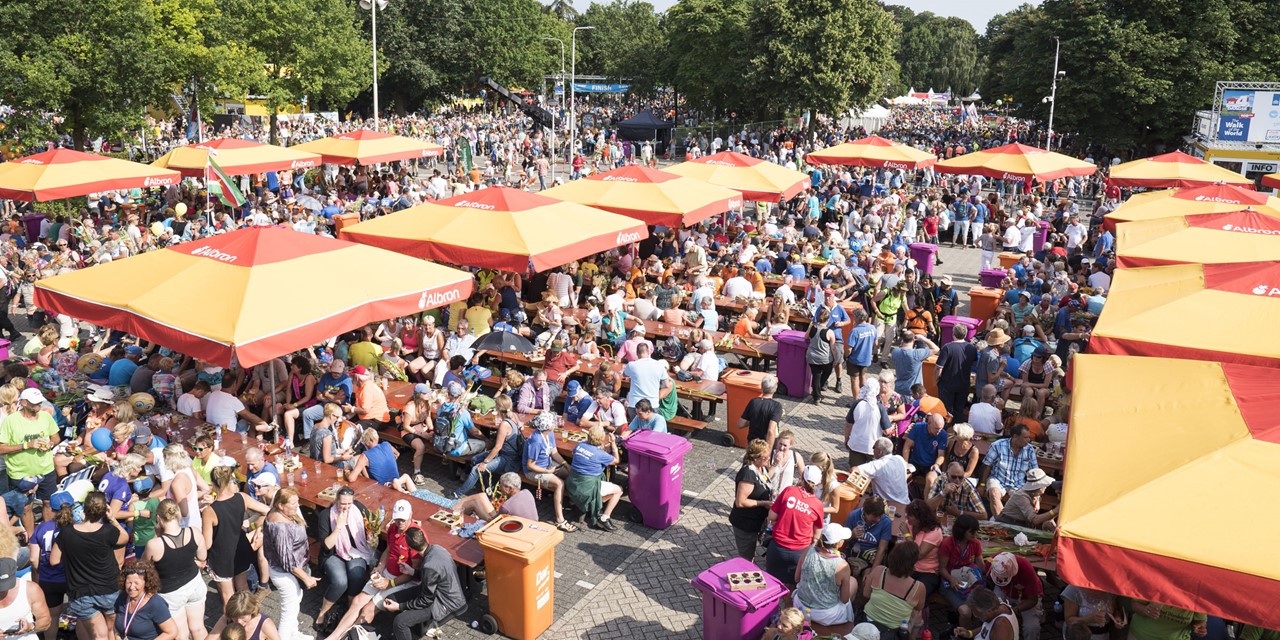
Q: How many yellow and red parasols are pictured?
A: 15